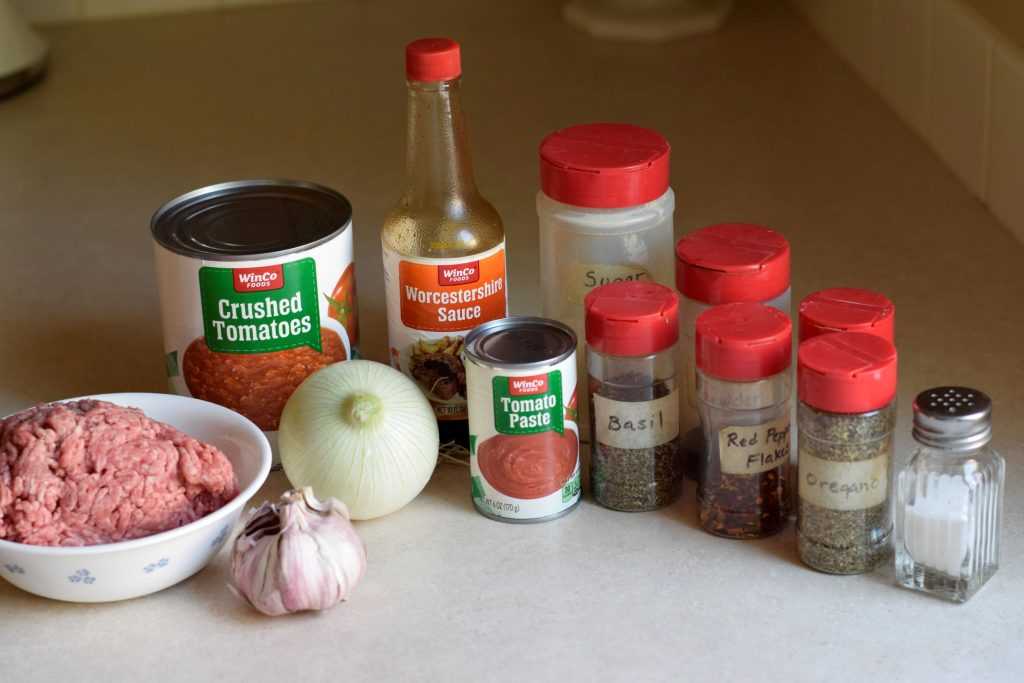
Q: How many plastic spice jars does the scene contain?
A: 6